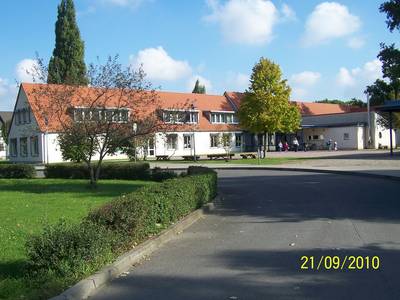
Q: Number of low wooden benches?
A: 4